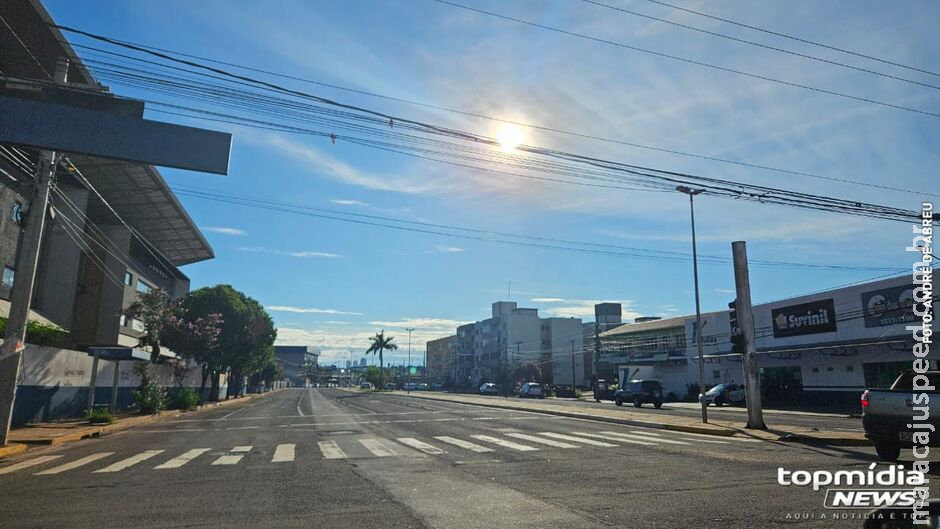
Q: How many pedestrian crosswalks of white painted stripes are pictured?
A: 1